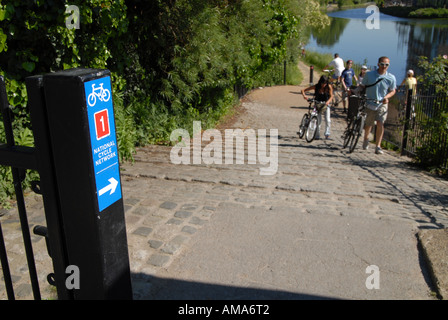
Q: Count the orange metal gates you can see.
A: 0